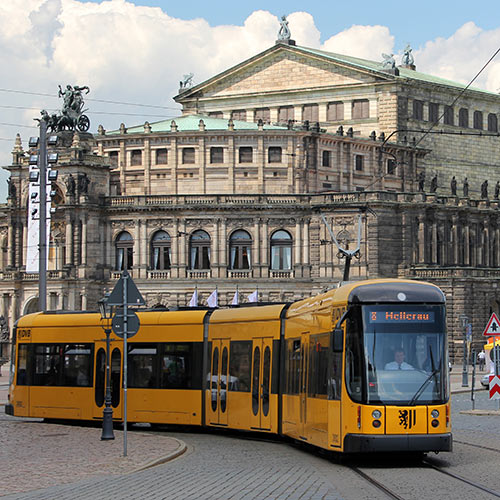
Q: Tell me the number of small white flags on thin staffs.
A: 4